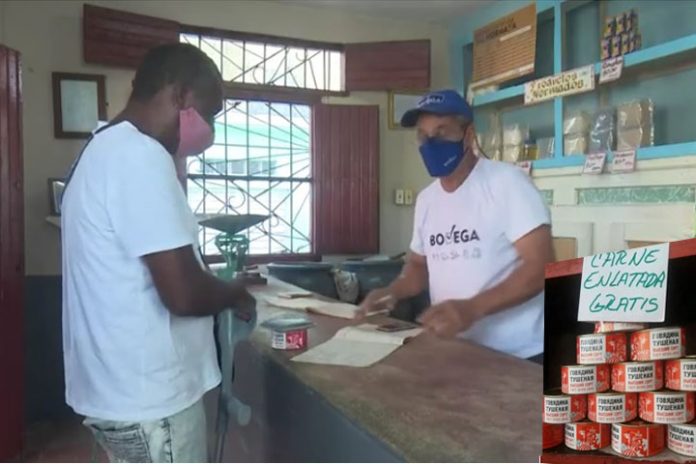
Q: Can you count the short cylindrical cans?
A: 14